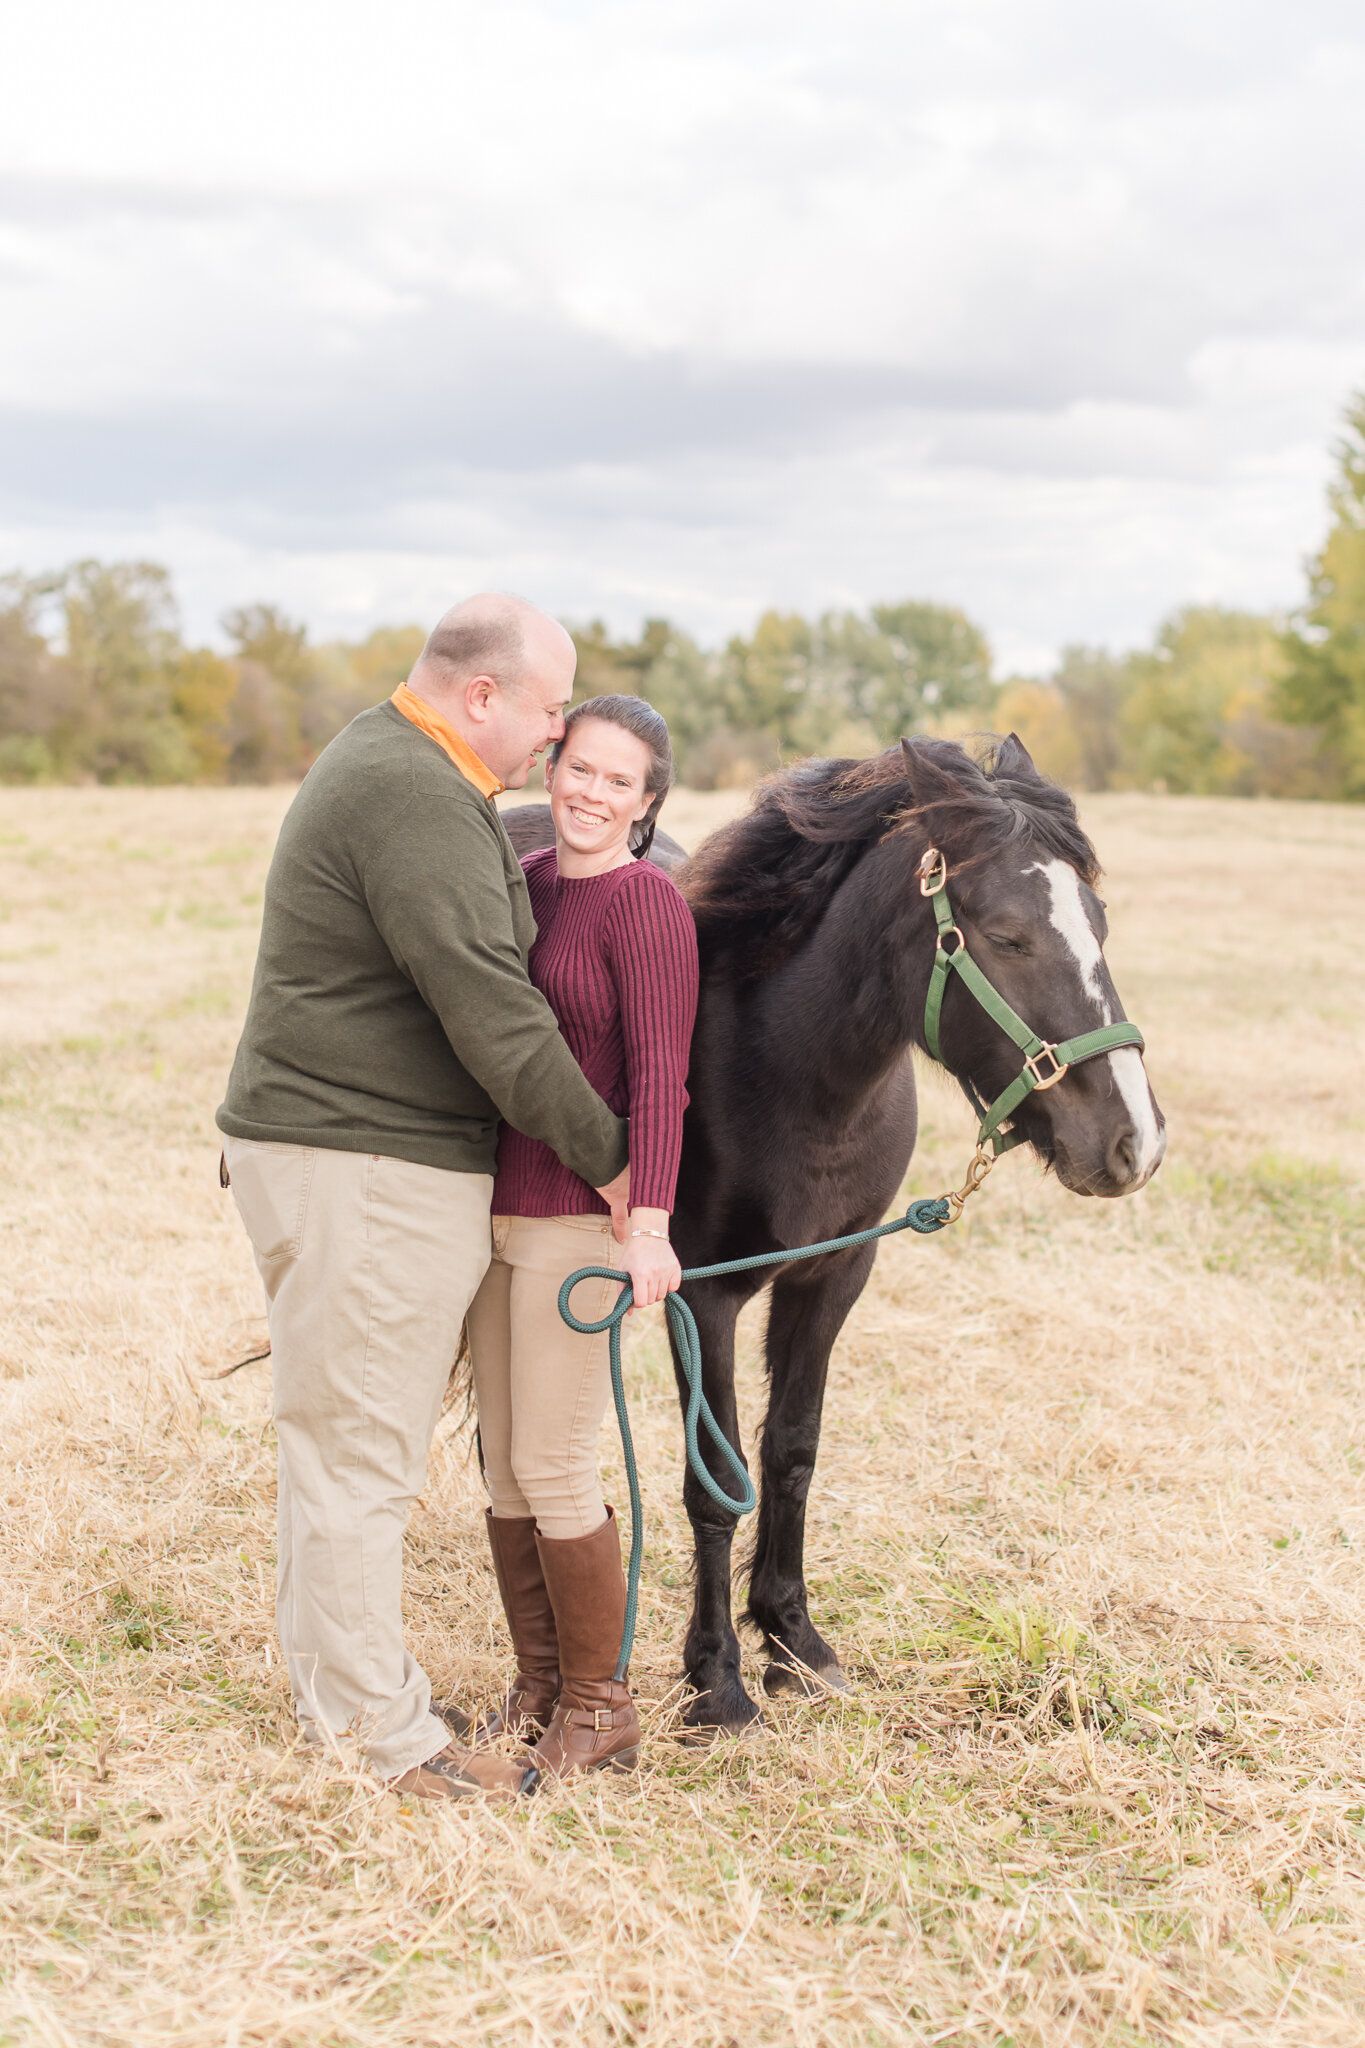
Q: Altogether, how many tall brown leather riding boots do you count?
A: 2